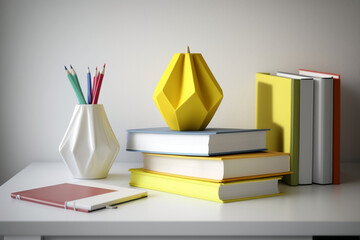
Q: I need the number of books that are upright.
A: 4